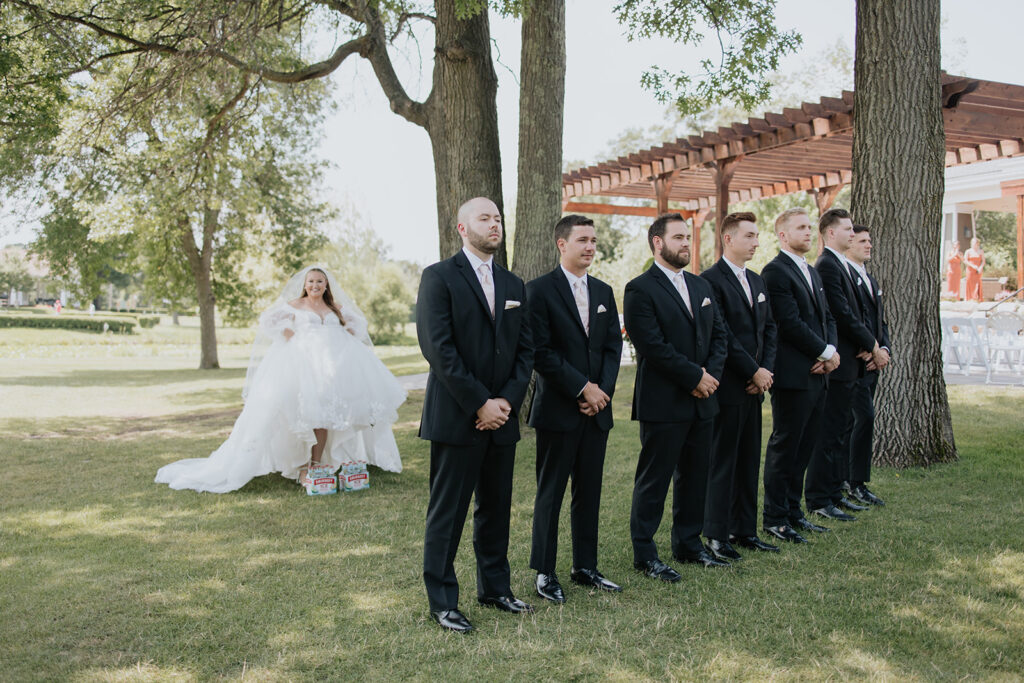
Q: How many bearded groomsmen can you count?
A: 3